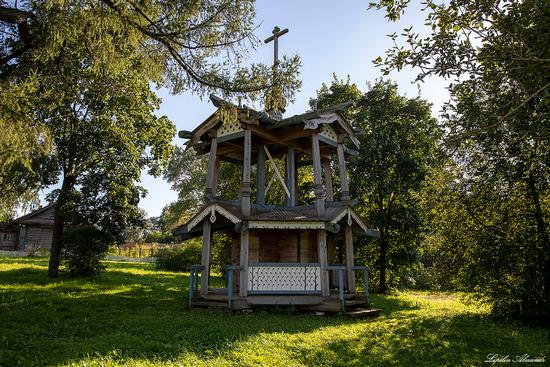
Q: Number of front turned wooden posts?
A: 4